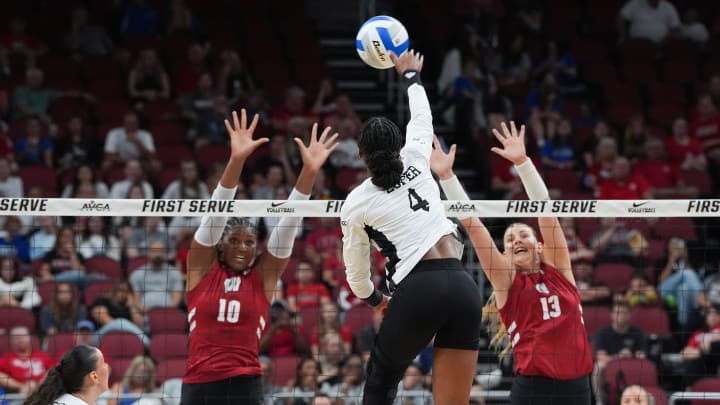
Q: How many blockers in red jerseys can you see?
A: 2